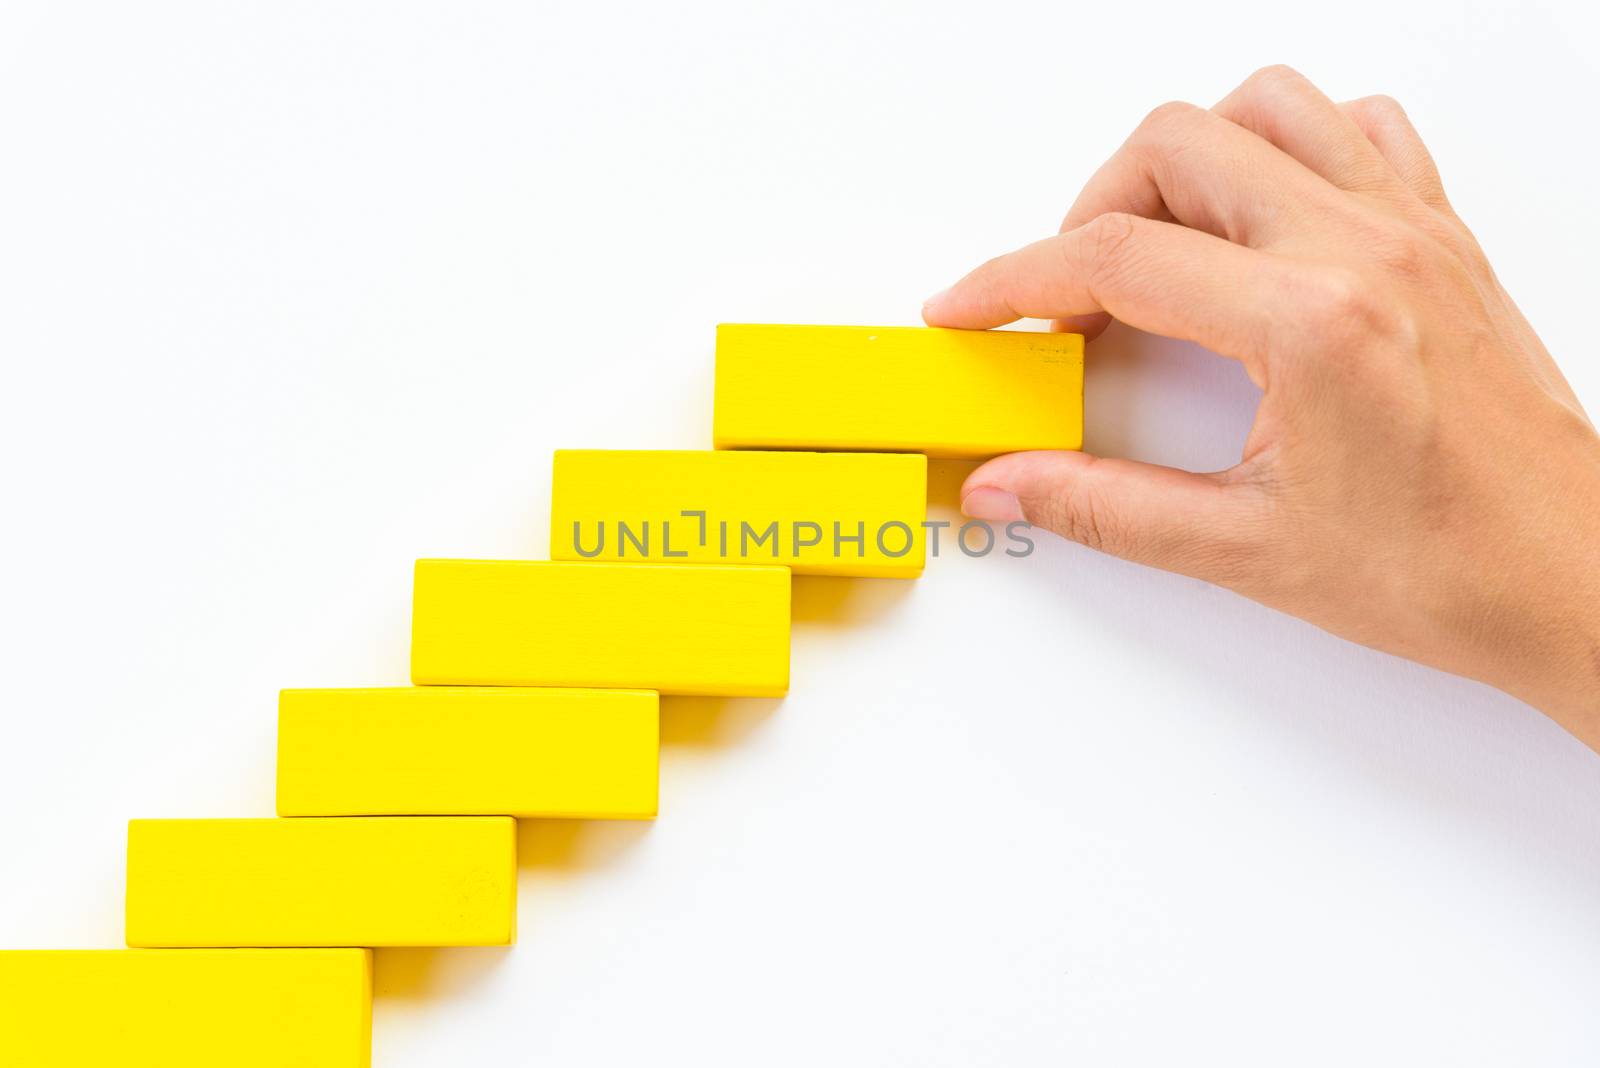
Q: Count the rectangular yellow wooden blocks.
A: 6